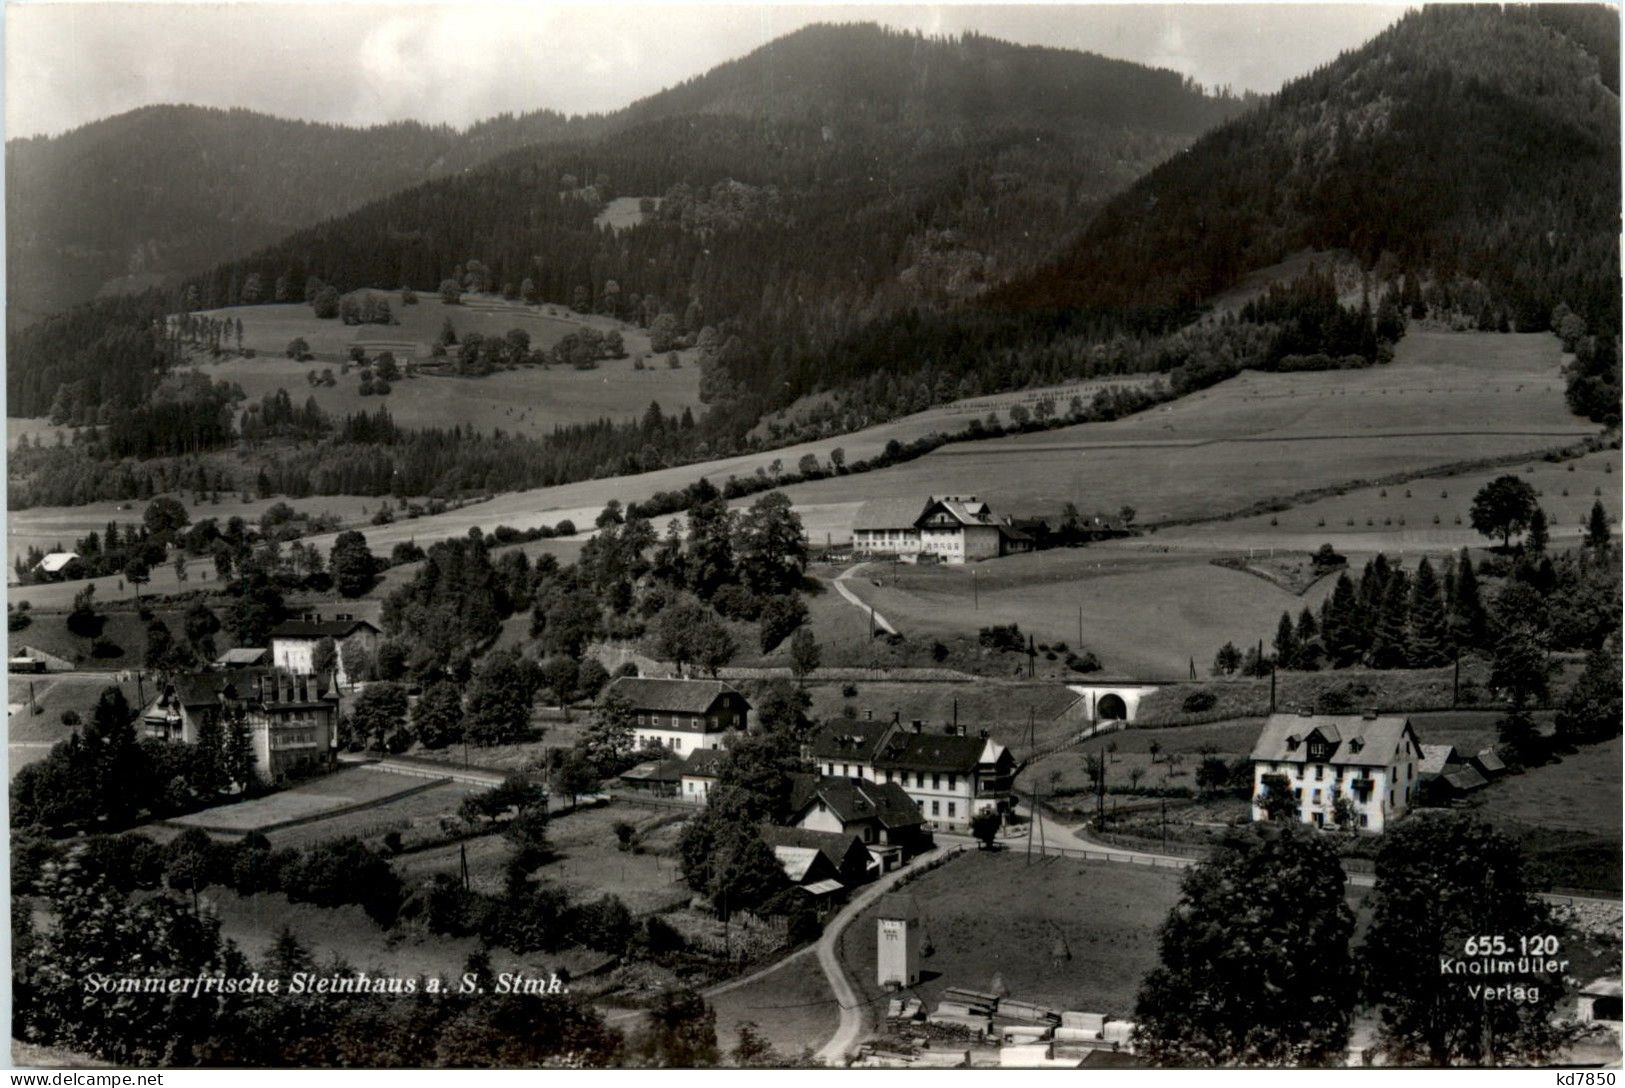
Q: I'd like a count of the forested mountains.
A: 3